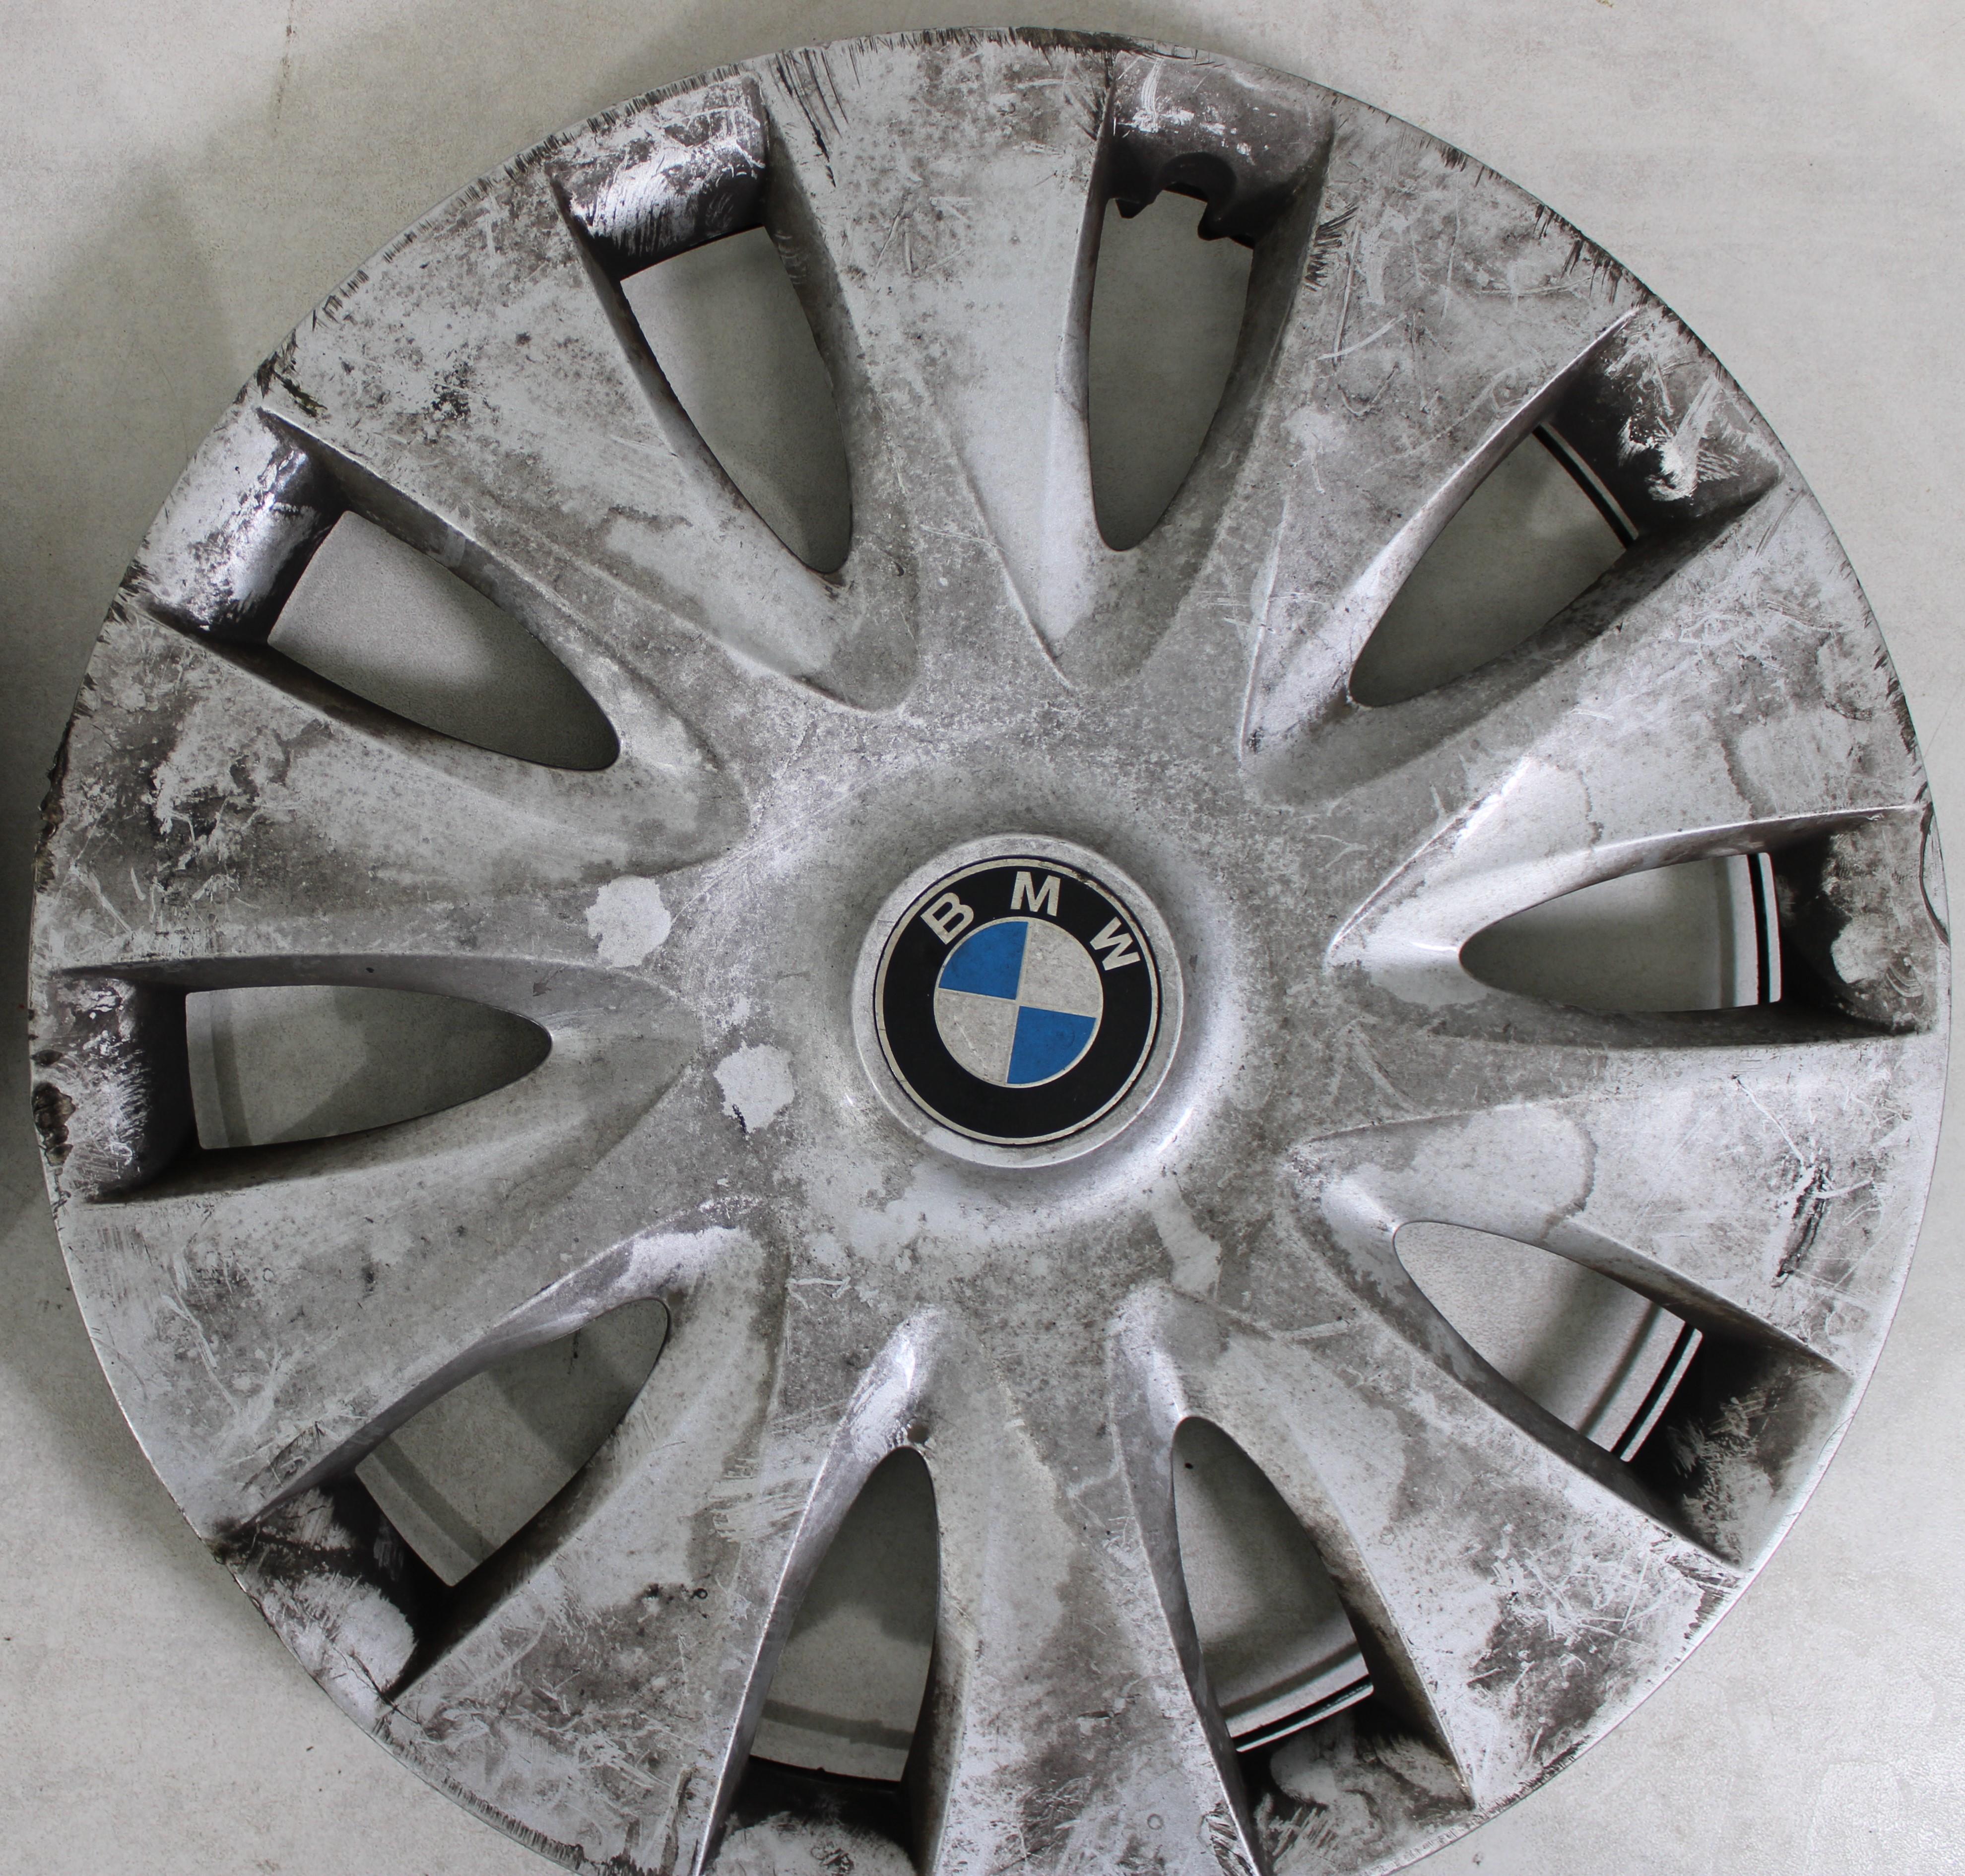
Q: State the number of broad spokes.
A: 10